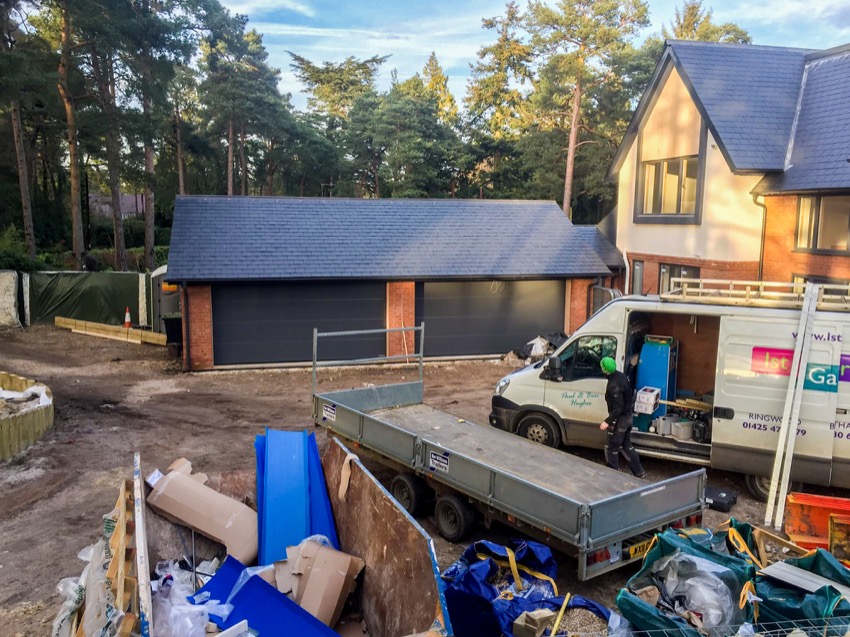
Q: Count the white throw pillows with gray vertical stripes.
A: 0